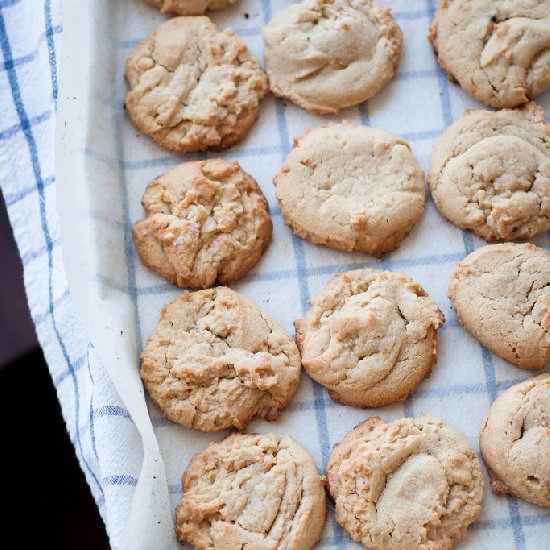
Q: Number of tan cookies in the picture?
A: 13